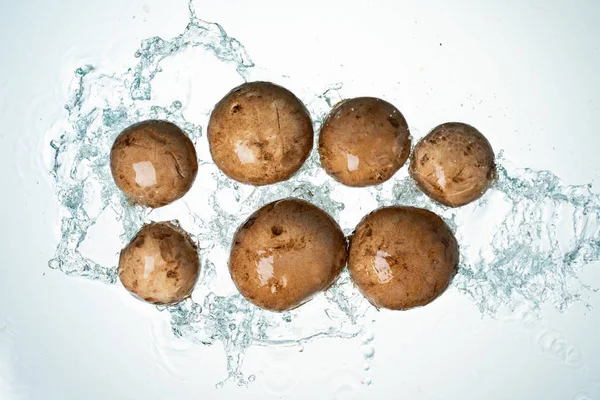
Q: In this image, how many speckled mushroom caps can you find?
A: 7